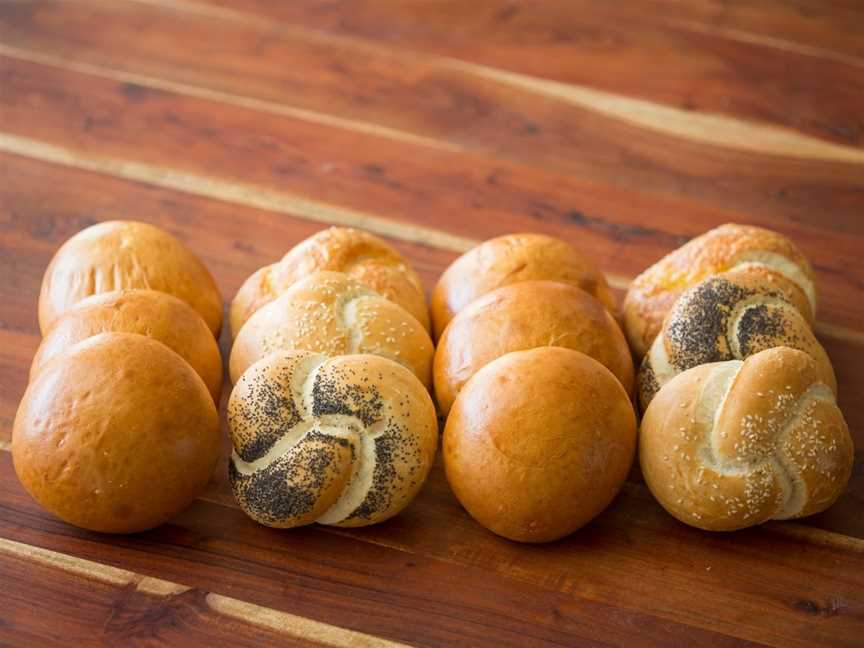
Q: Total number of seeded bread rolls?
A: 4